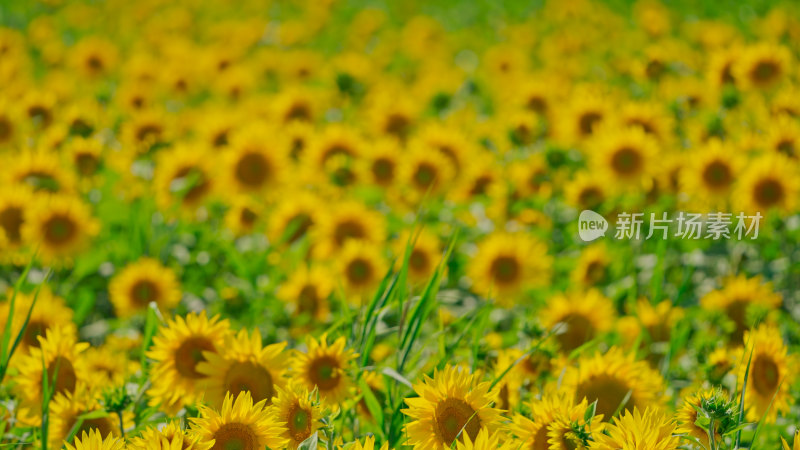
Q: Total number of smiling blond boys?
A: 0